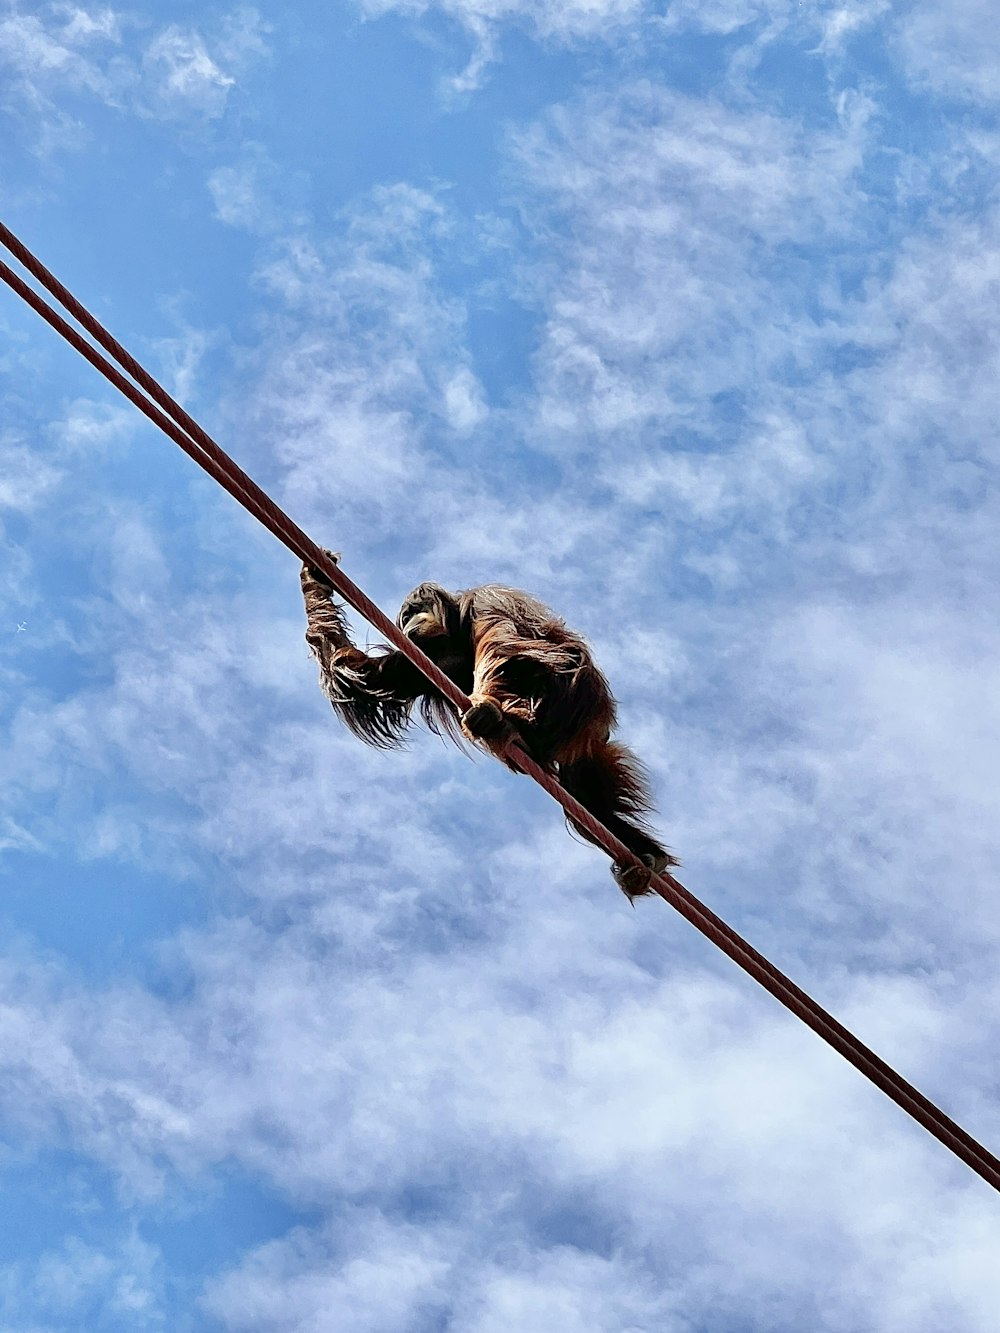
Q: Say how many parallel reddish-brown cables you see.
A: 2